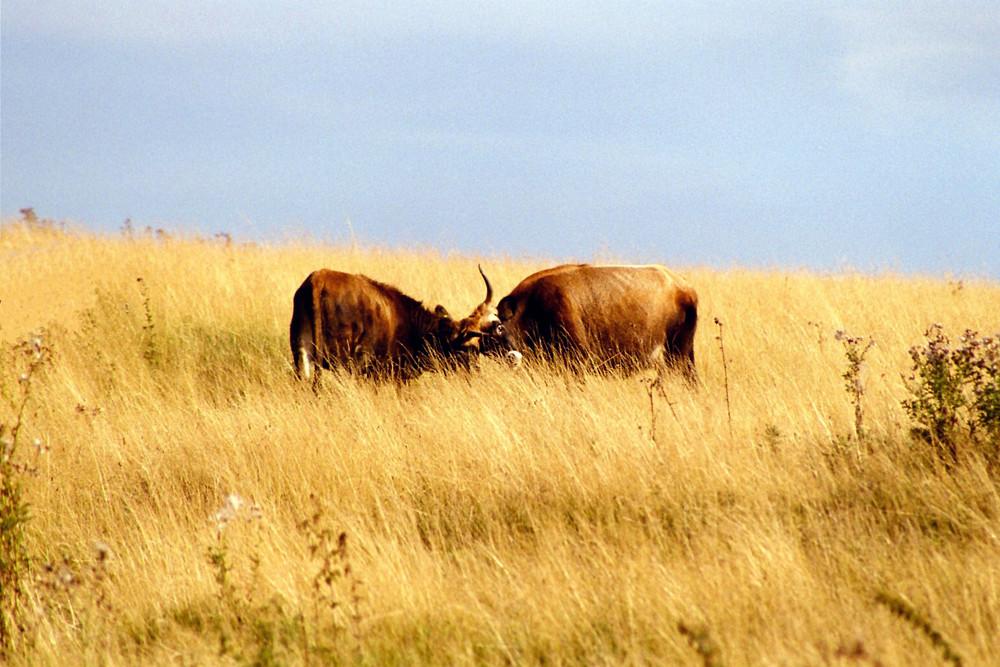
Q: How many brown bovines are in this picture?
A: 2